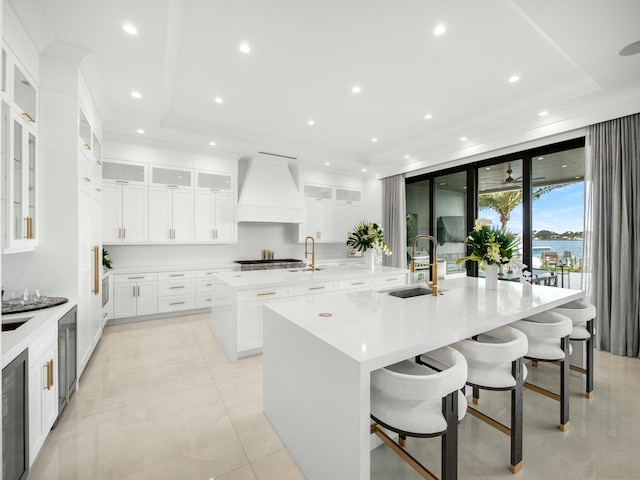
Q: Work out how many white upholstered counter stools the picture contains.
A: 4